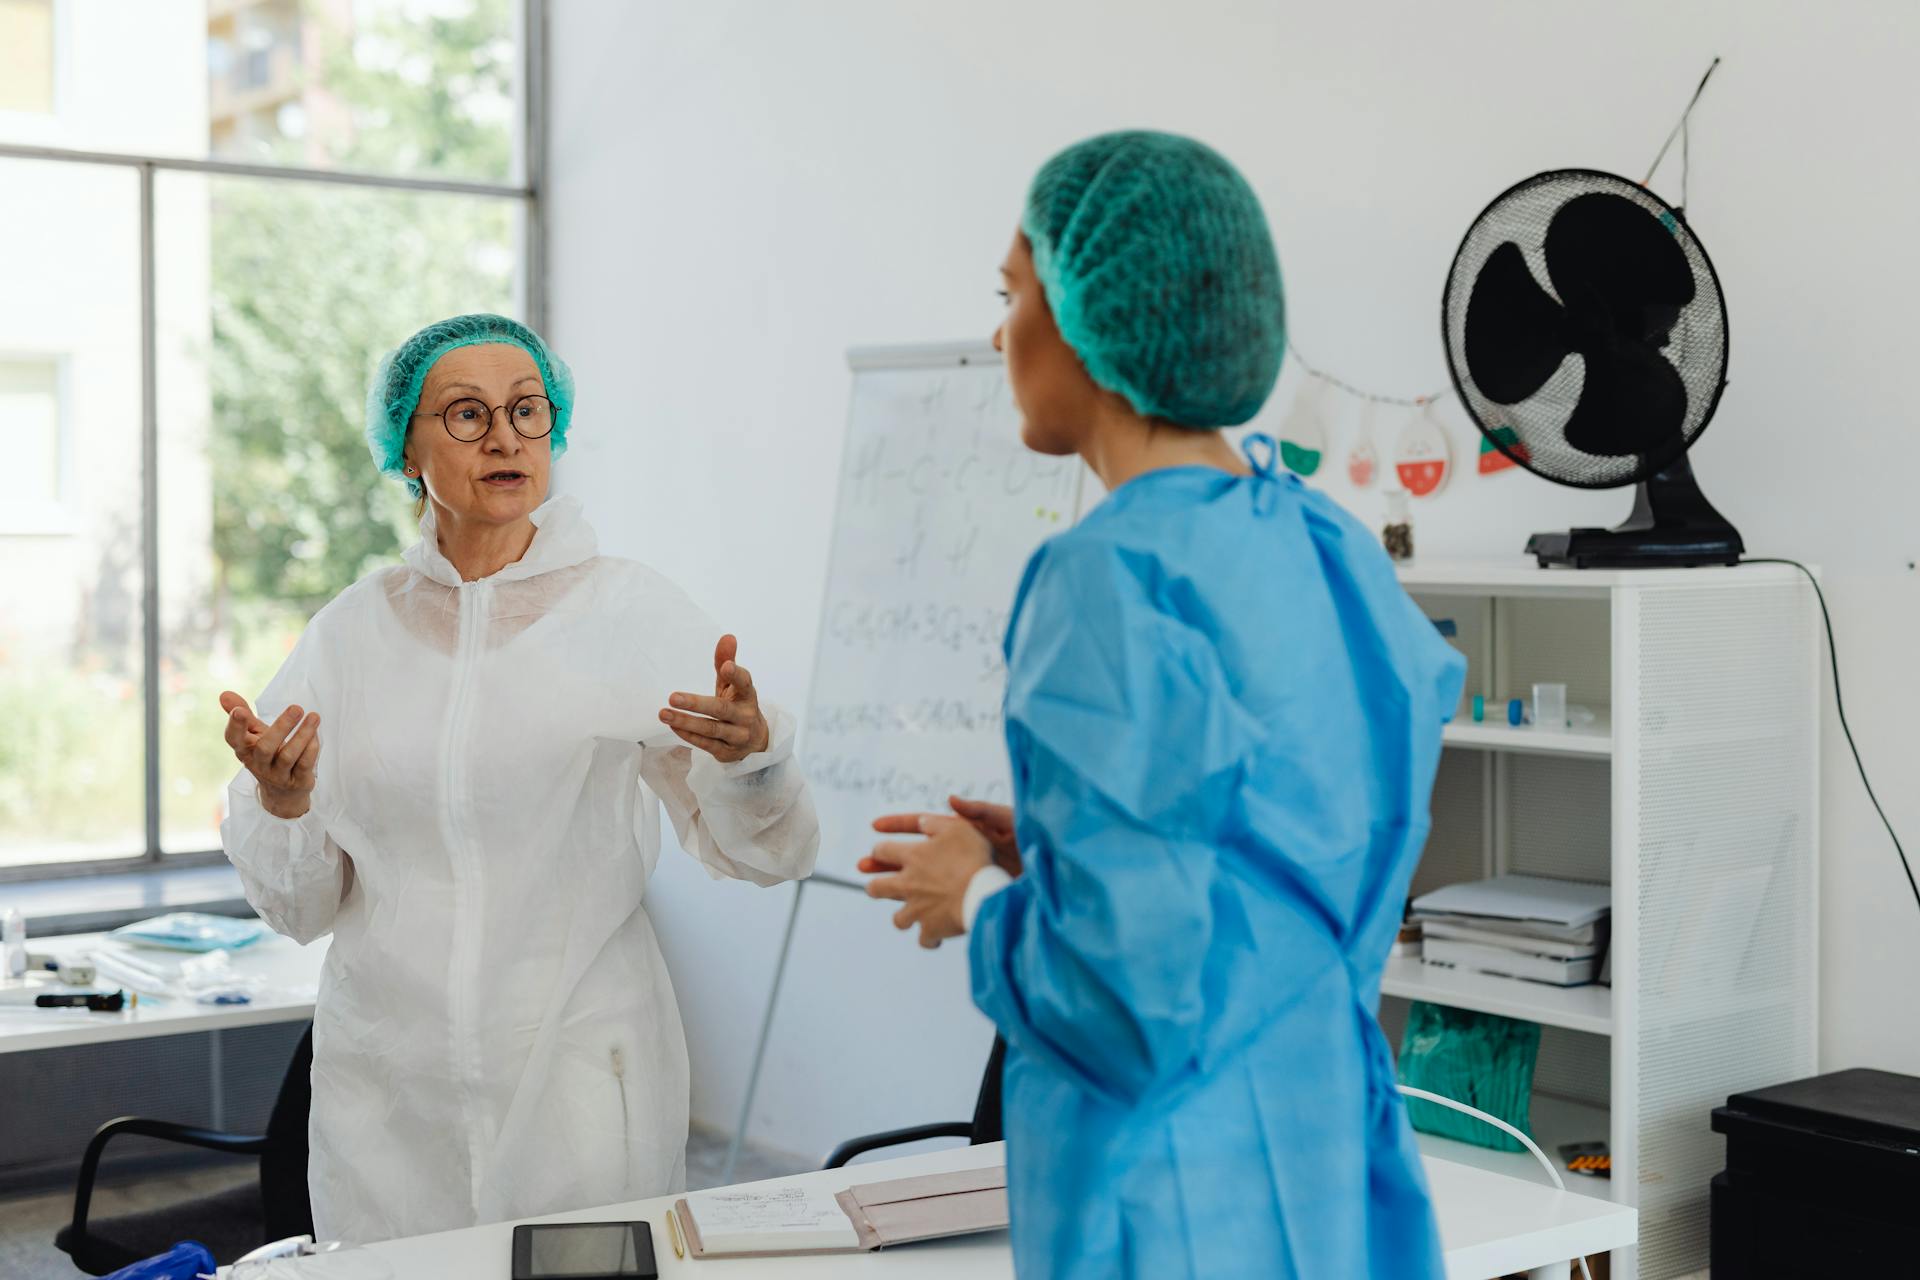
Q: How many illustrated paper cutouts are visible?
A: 4